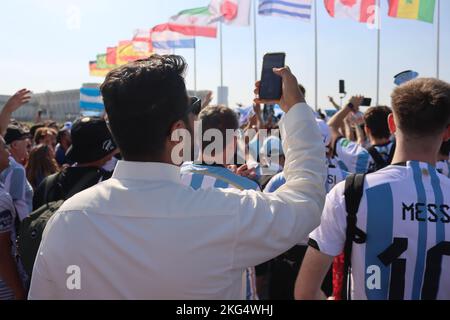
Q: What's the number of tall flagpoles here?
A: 6